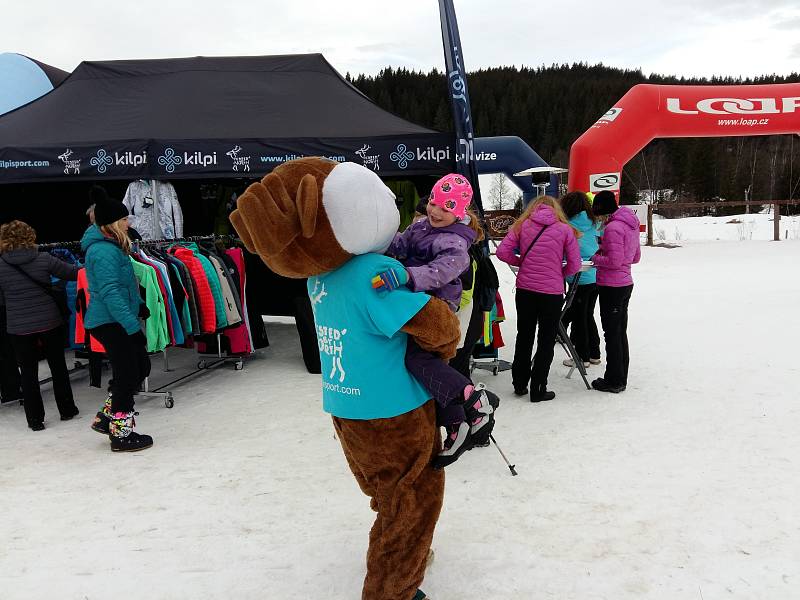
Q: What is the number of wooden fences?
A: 1